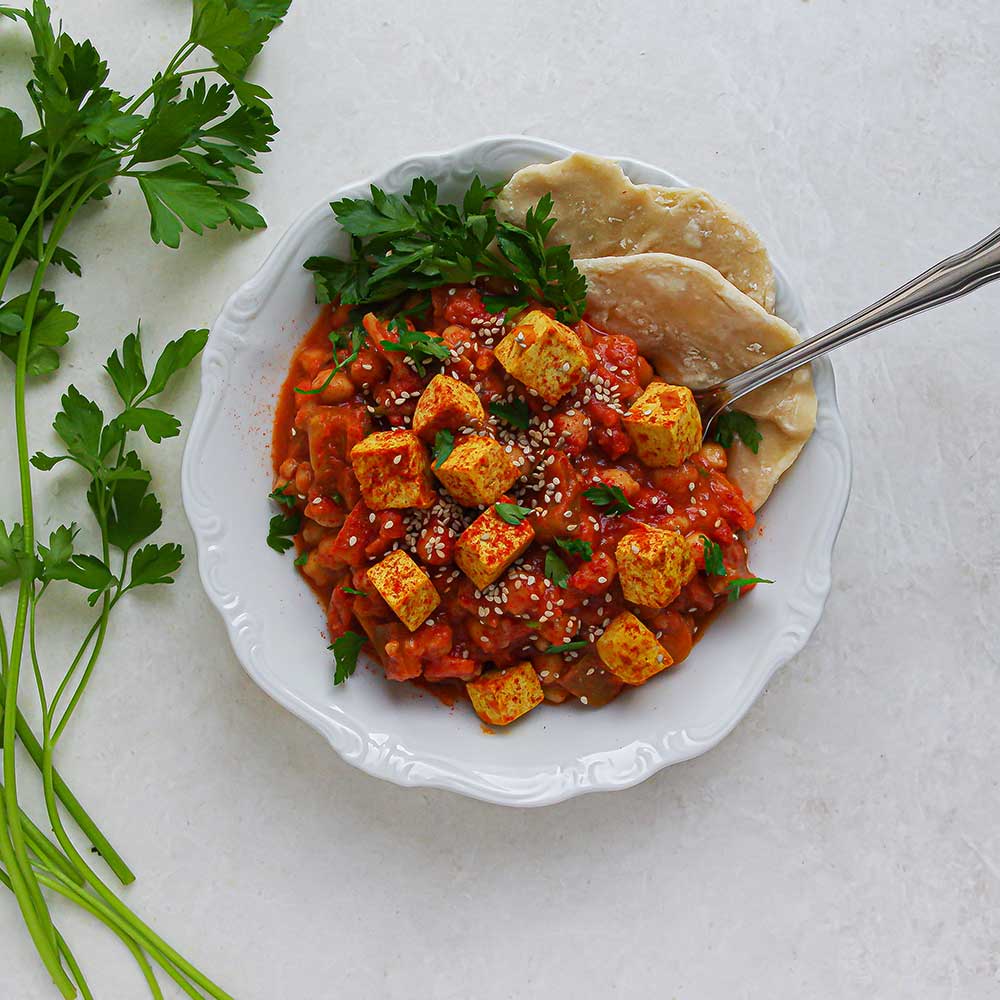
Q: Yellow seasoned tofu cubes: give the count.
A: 10